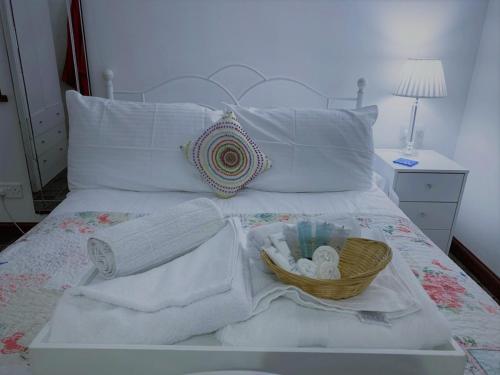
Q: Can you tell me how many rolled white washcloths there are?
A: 3